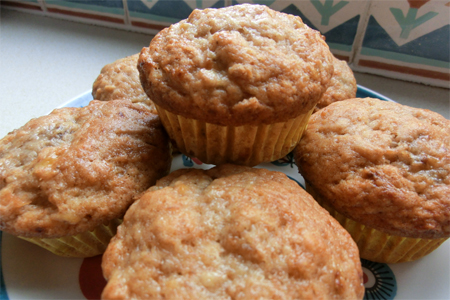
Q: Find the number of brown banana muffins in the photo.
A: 6